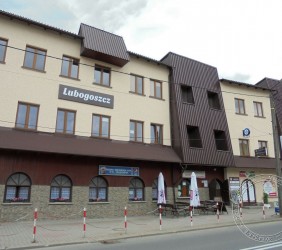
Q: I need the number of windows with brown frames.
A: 15